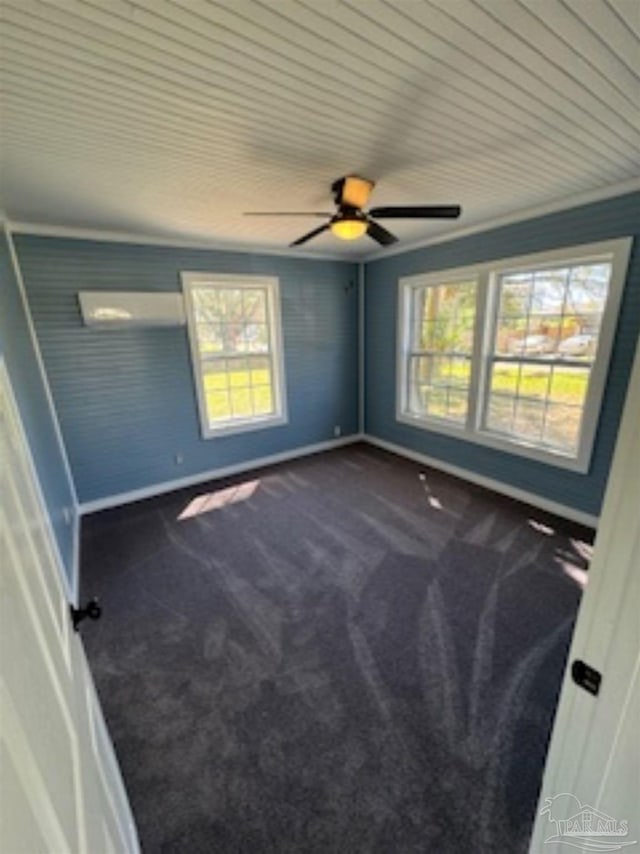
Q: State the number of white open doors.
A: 1